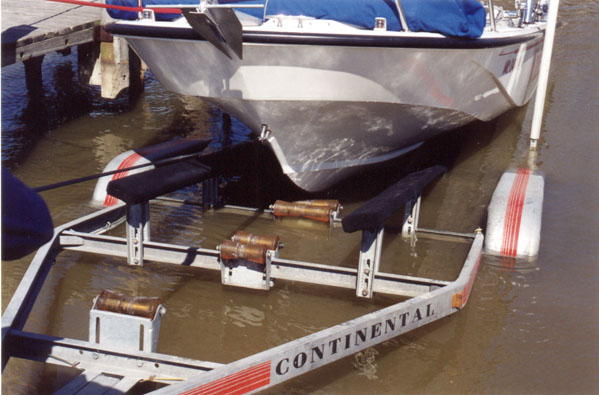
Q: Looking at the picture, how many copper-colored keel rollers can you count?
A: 5